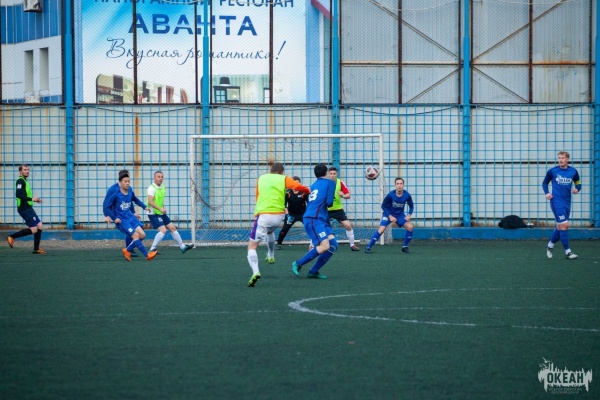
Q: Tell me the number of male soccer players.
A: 10